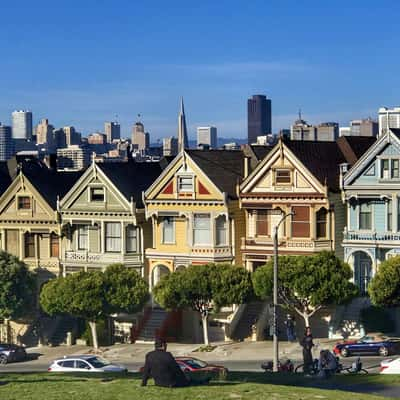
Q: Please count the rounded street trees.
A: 5